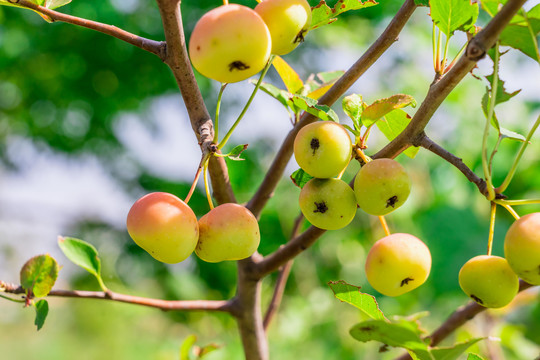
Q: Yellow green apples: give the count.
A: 10